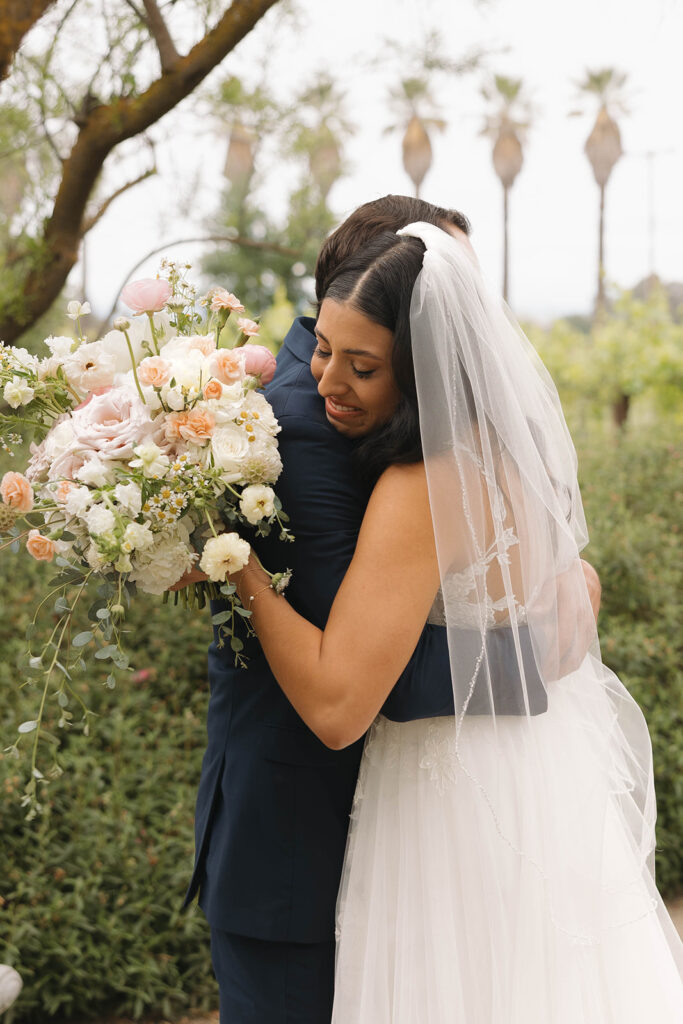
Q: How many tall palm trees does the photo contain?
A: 5